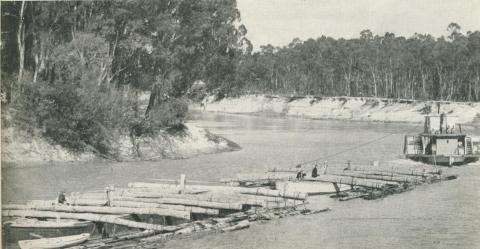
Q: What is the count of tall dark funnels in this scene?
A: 1